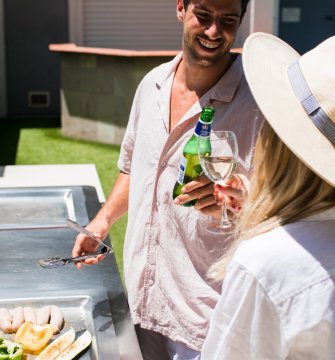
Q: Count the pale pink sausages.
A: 5